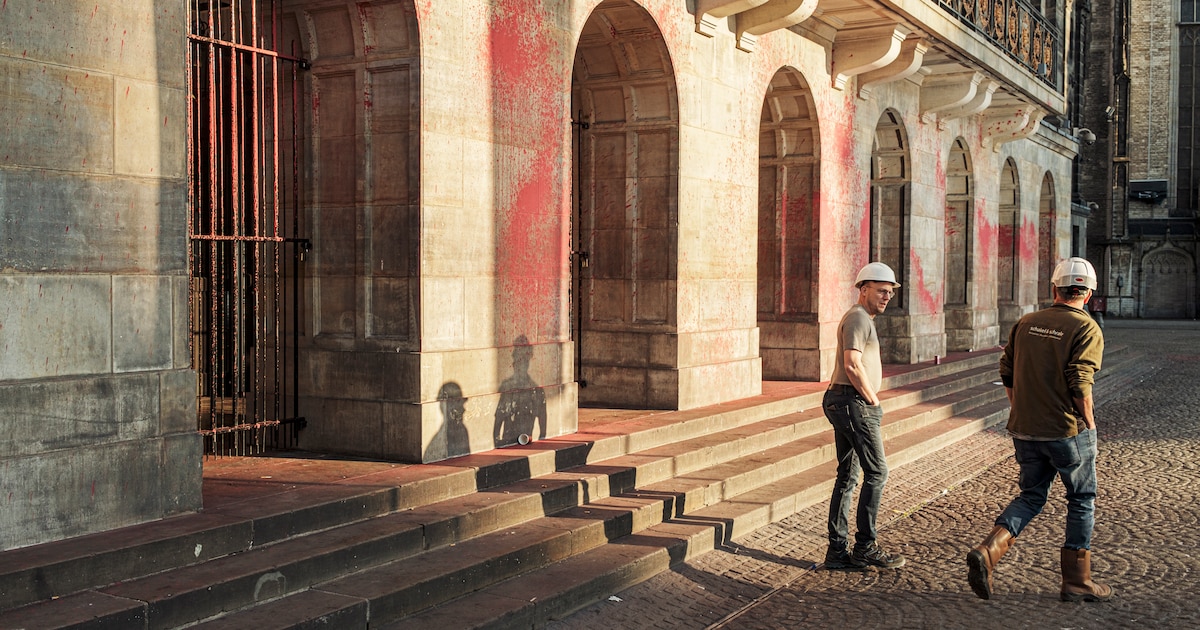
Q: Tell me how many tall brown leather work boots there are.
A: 2